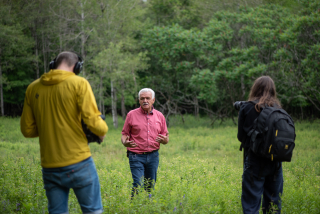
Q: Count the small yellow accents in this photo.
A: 4